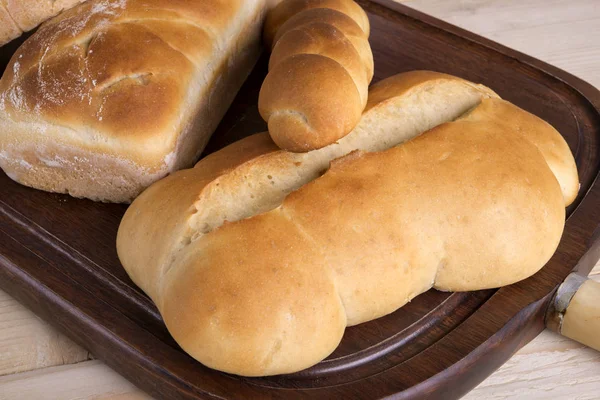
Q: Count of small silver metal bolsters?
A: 1